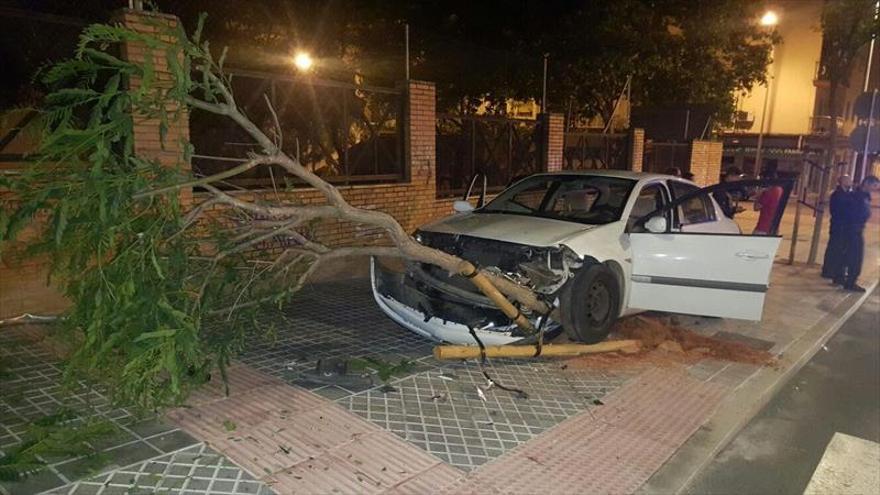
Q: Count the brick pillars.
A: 5